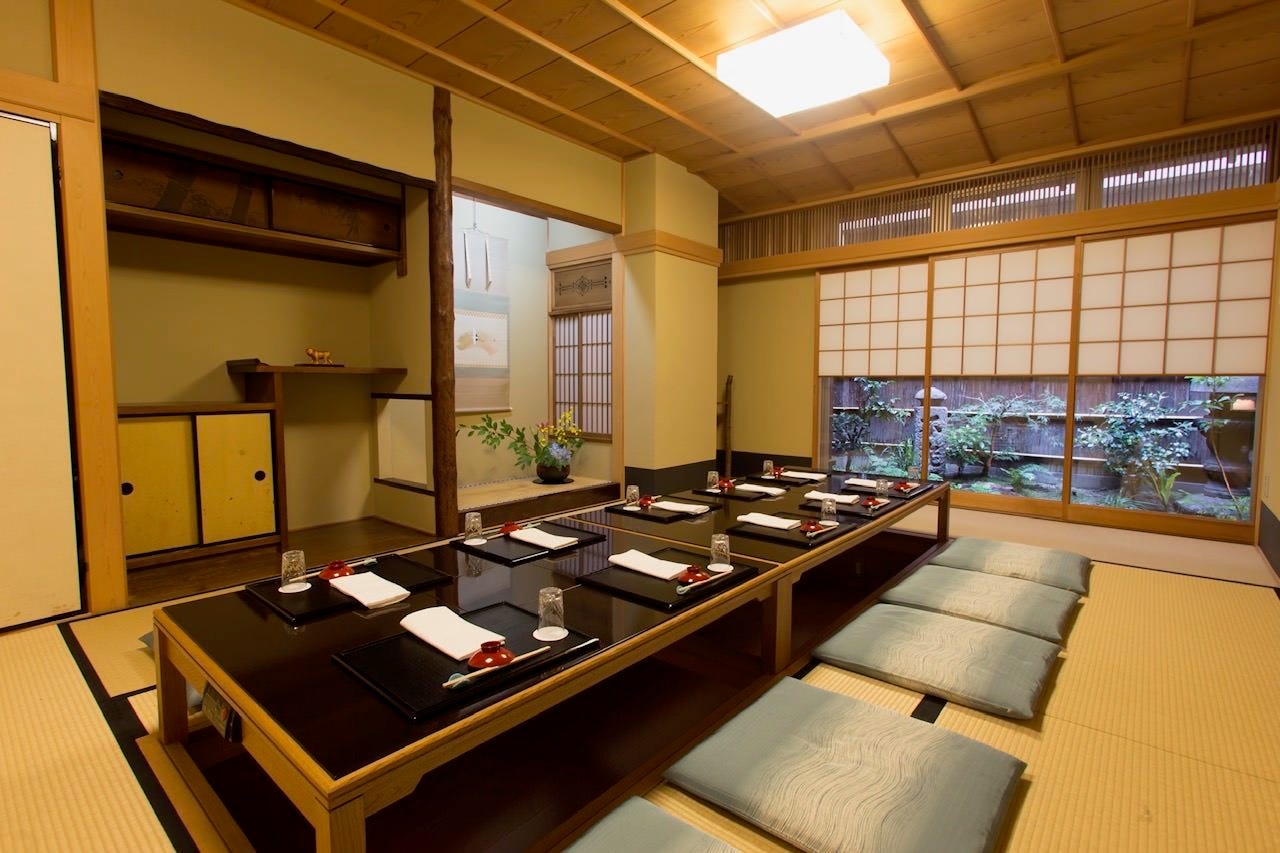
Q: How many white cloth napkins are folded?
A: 10